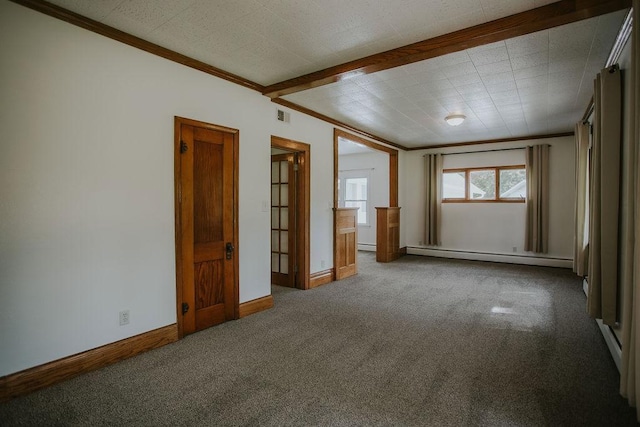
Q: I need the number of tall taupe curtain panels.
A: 5